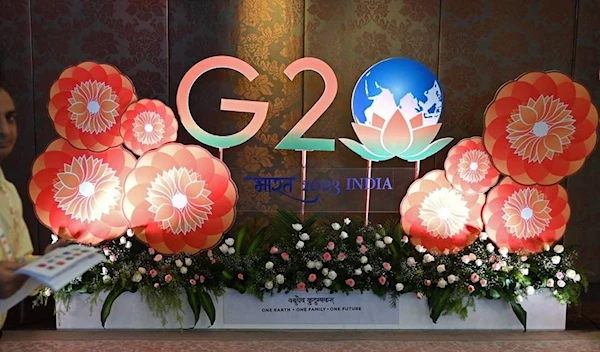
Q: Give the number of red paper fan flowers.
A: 8